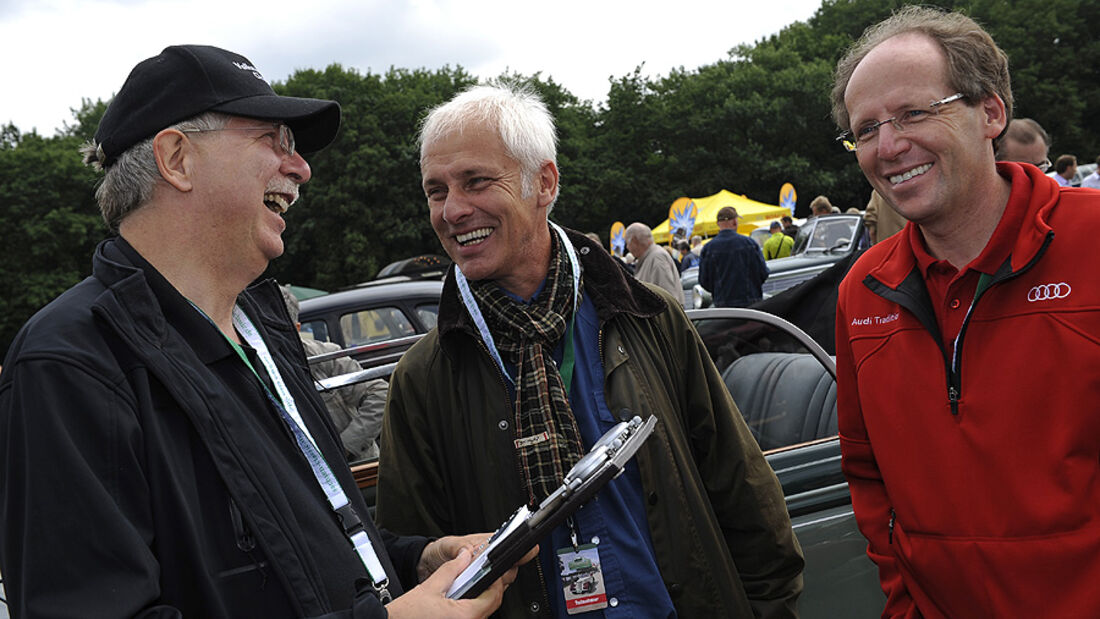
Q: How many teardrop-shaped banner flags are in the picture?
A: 3